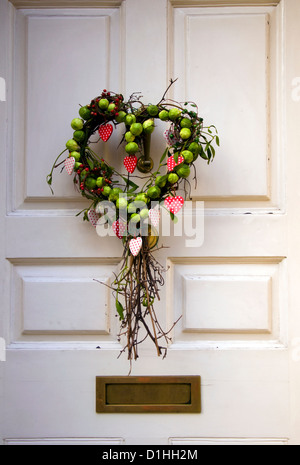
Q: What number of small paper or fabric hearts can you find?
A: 10